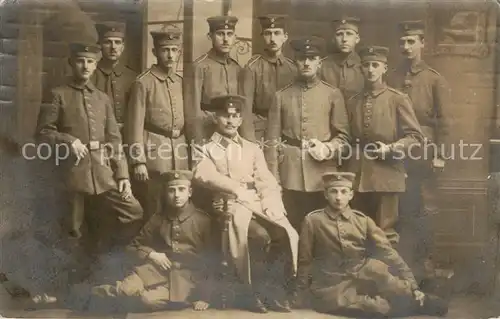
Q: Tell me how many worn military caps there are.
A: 12